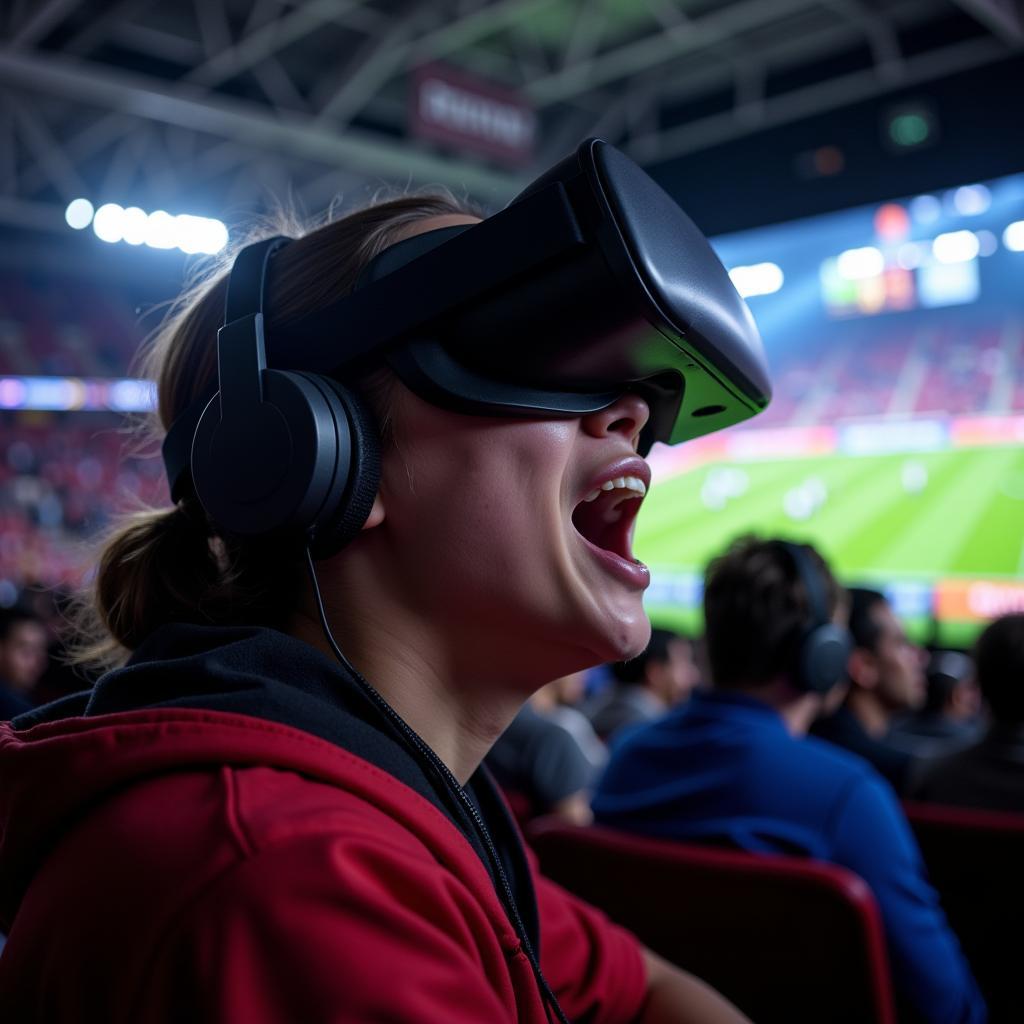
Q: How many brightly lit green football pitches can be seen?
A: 1